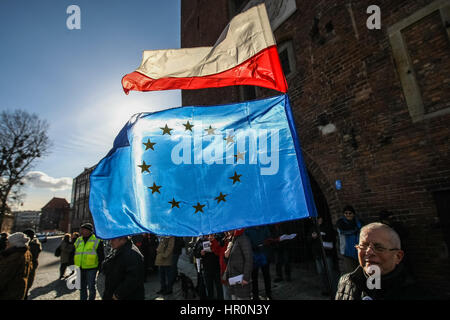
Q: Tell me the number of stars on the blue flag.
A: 12